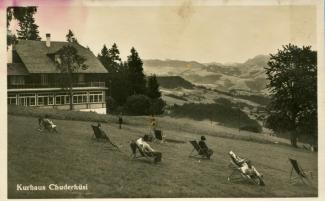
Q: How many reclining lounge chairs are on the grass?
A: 7